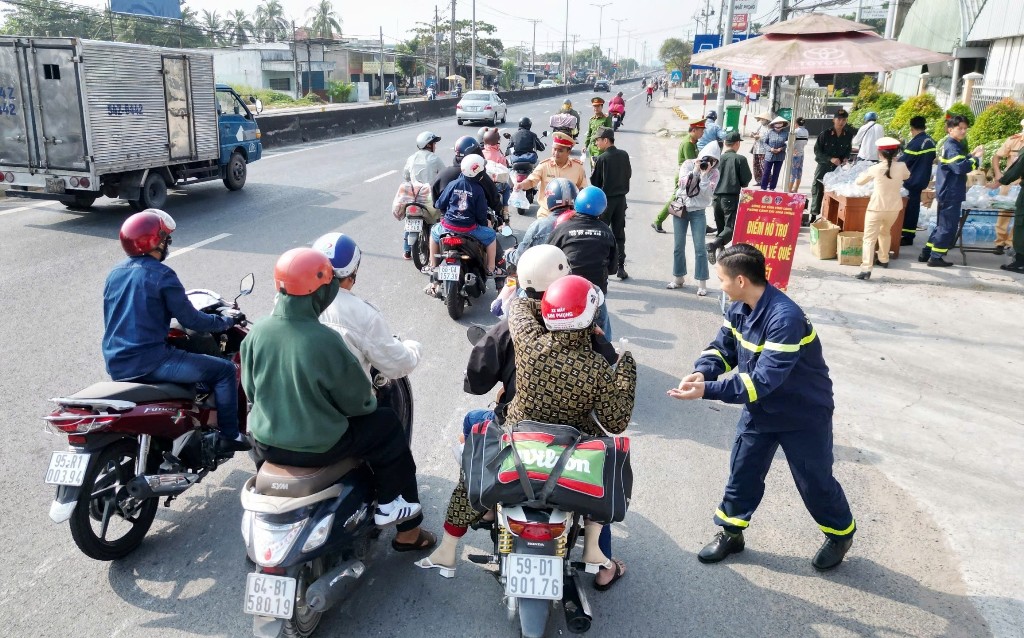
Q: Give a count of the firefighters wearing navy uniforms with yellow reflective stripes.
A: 3